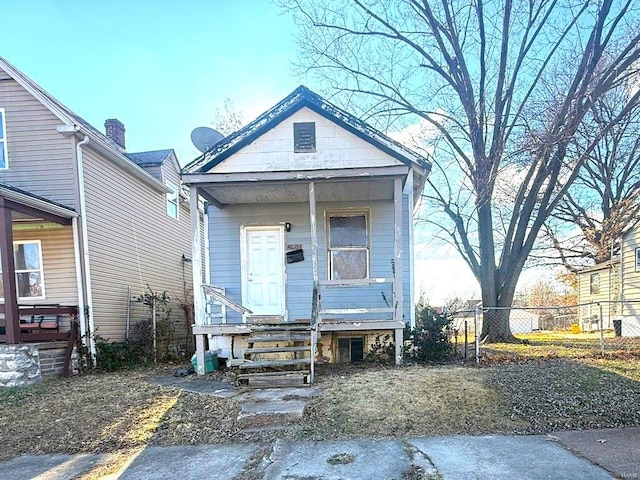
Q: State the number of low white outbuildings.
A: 1